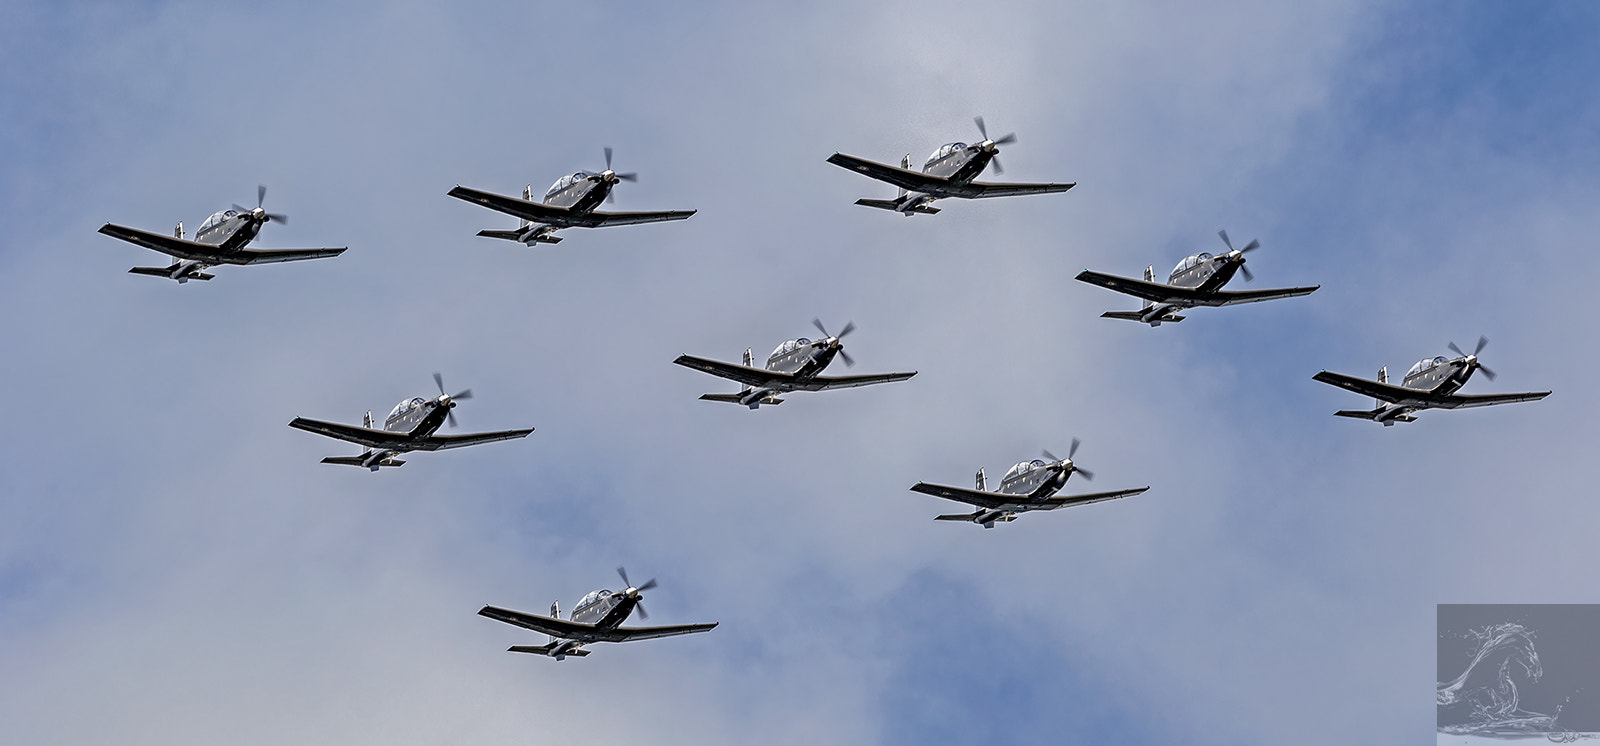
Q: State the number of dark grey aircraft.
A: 9